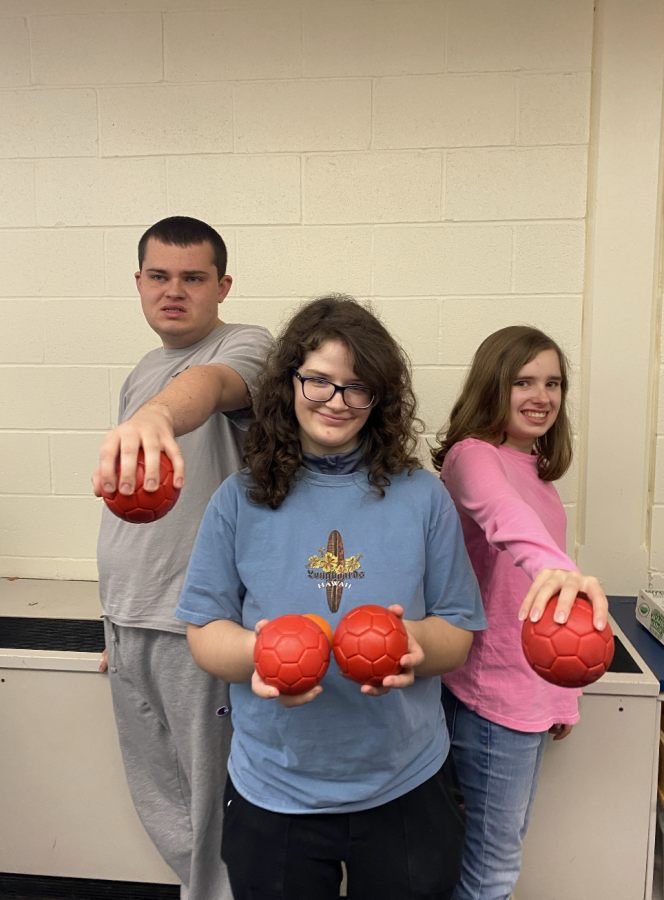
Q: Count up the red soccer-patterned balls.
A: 4